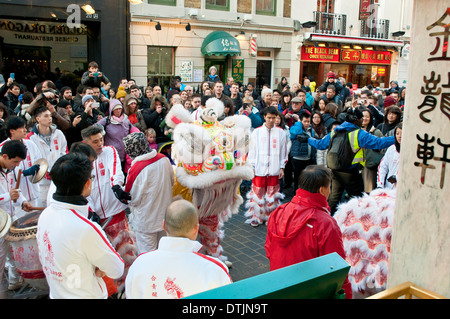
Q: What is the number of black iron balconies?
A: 2